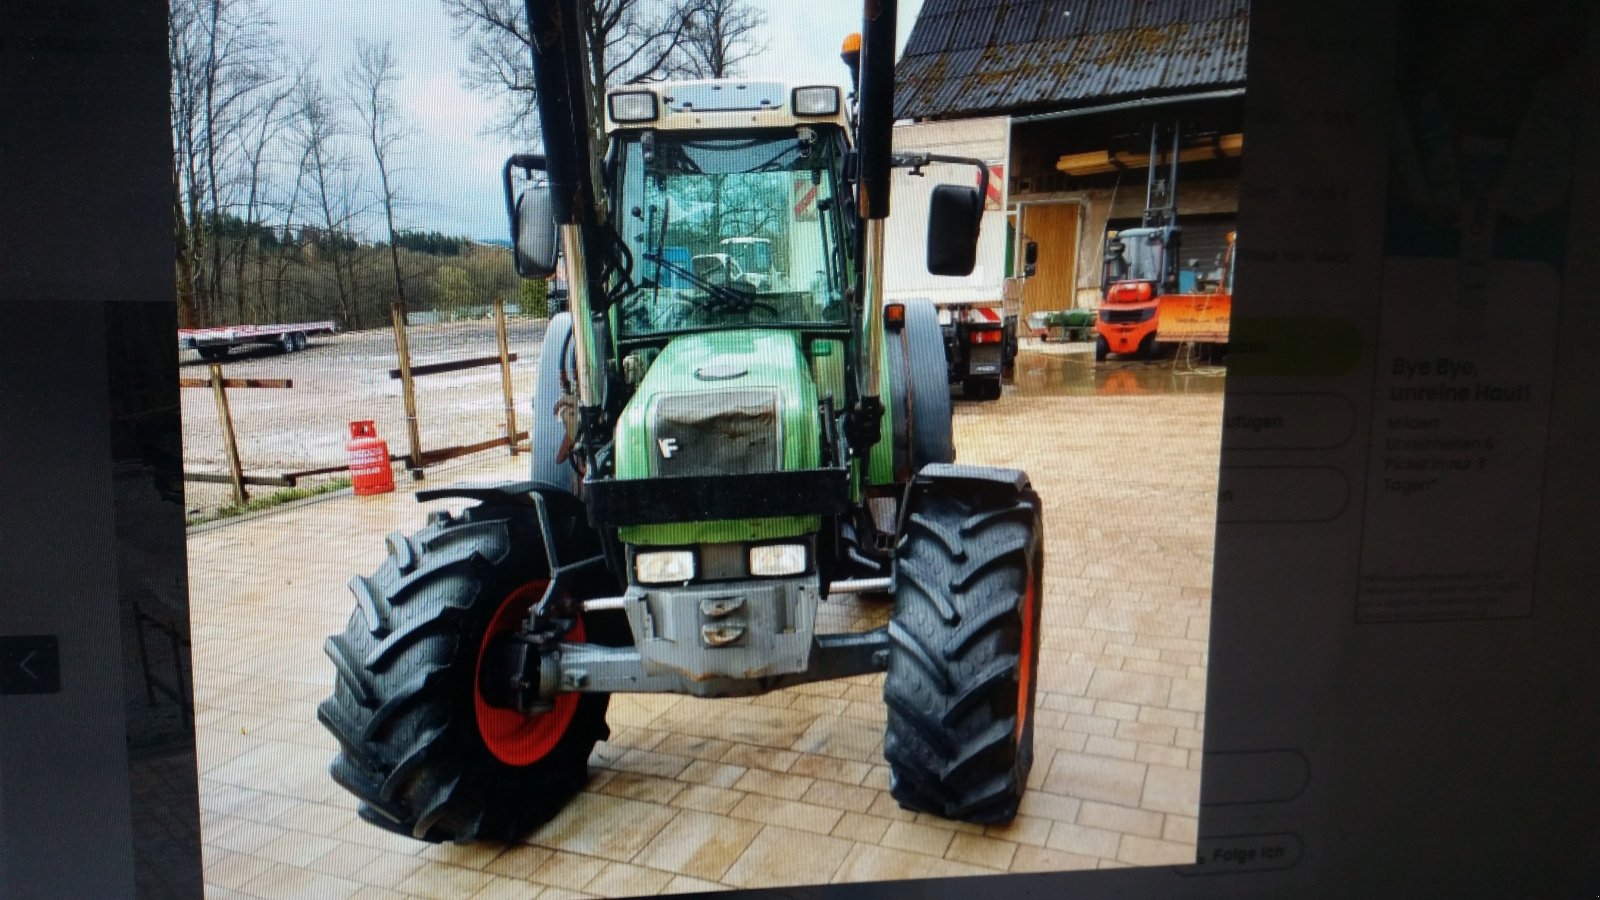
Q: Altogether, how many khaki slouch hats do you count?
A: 0